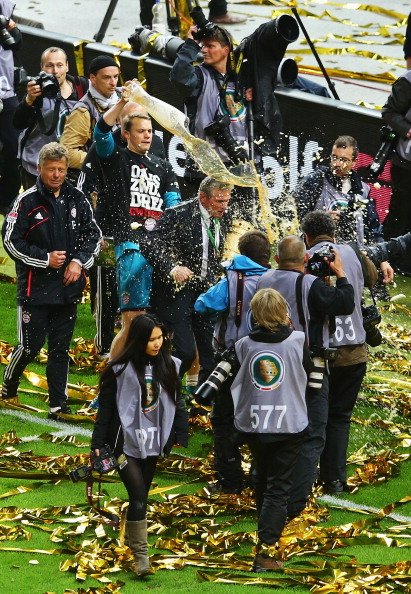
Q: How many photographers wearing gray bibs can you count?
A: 11